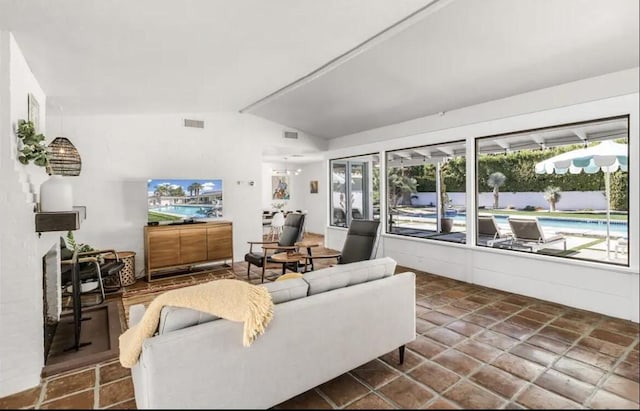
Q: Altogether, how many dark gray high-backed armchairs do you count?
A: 2